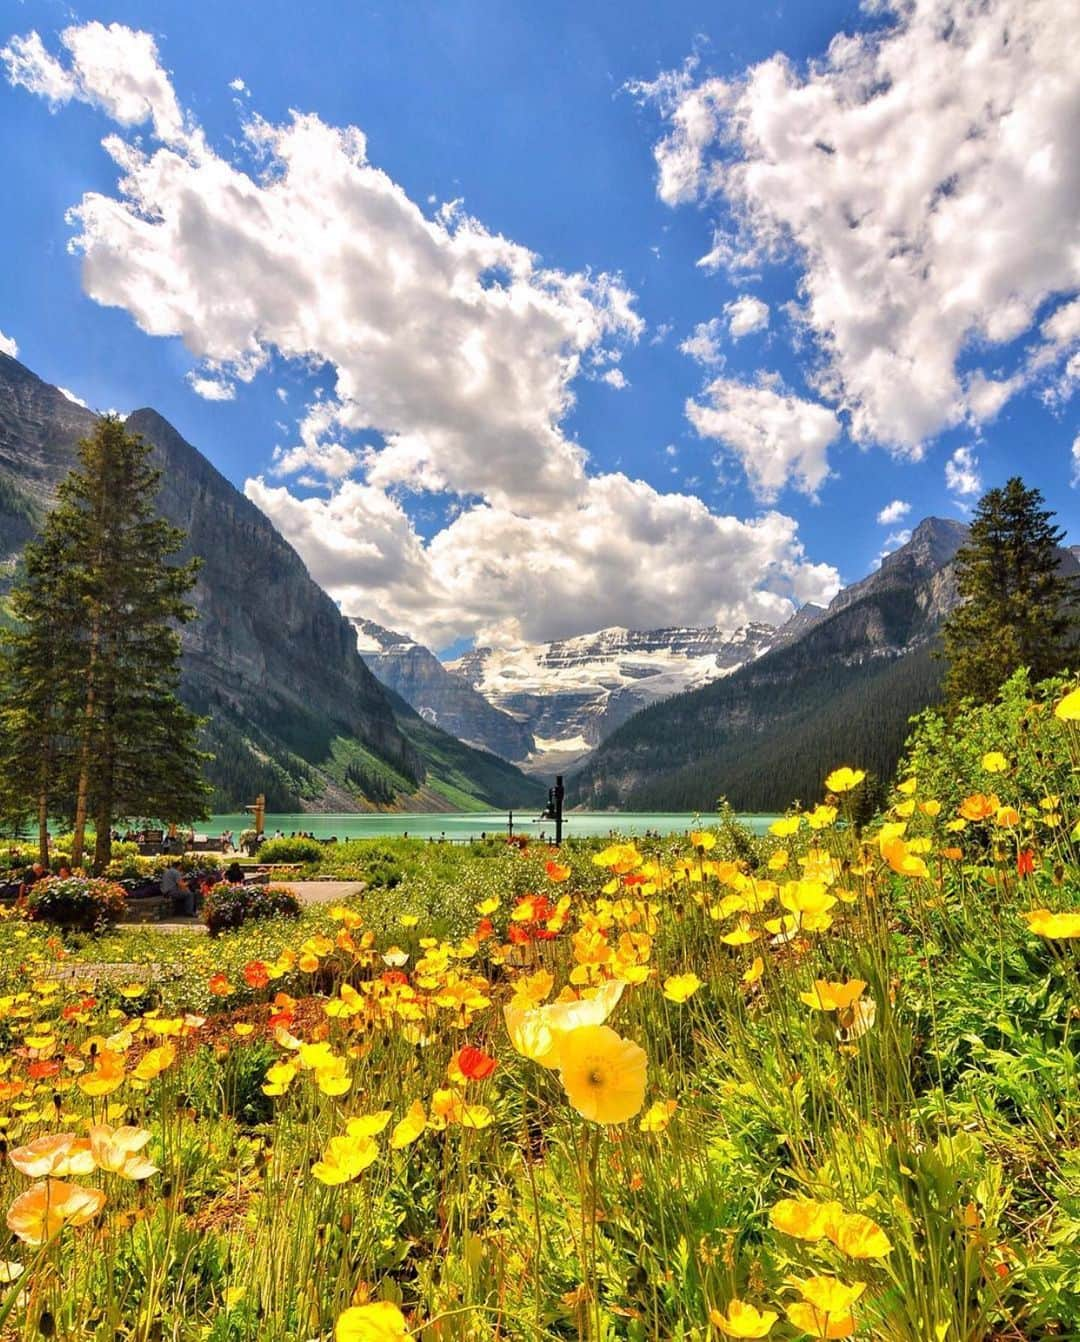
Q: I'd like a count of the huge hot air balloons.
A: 0